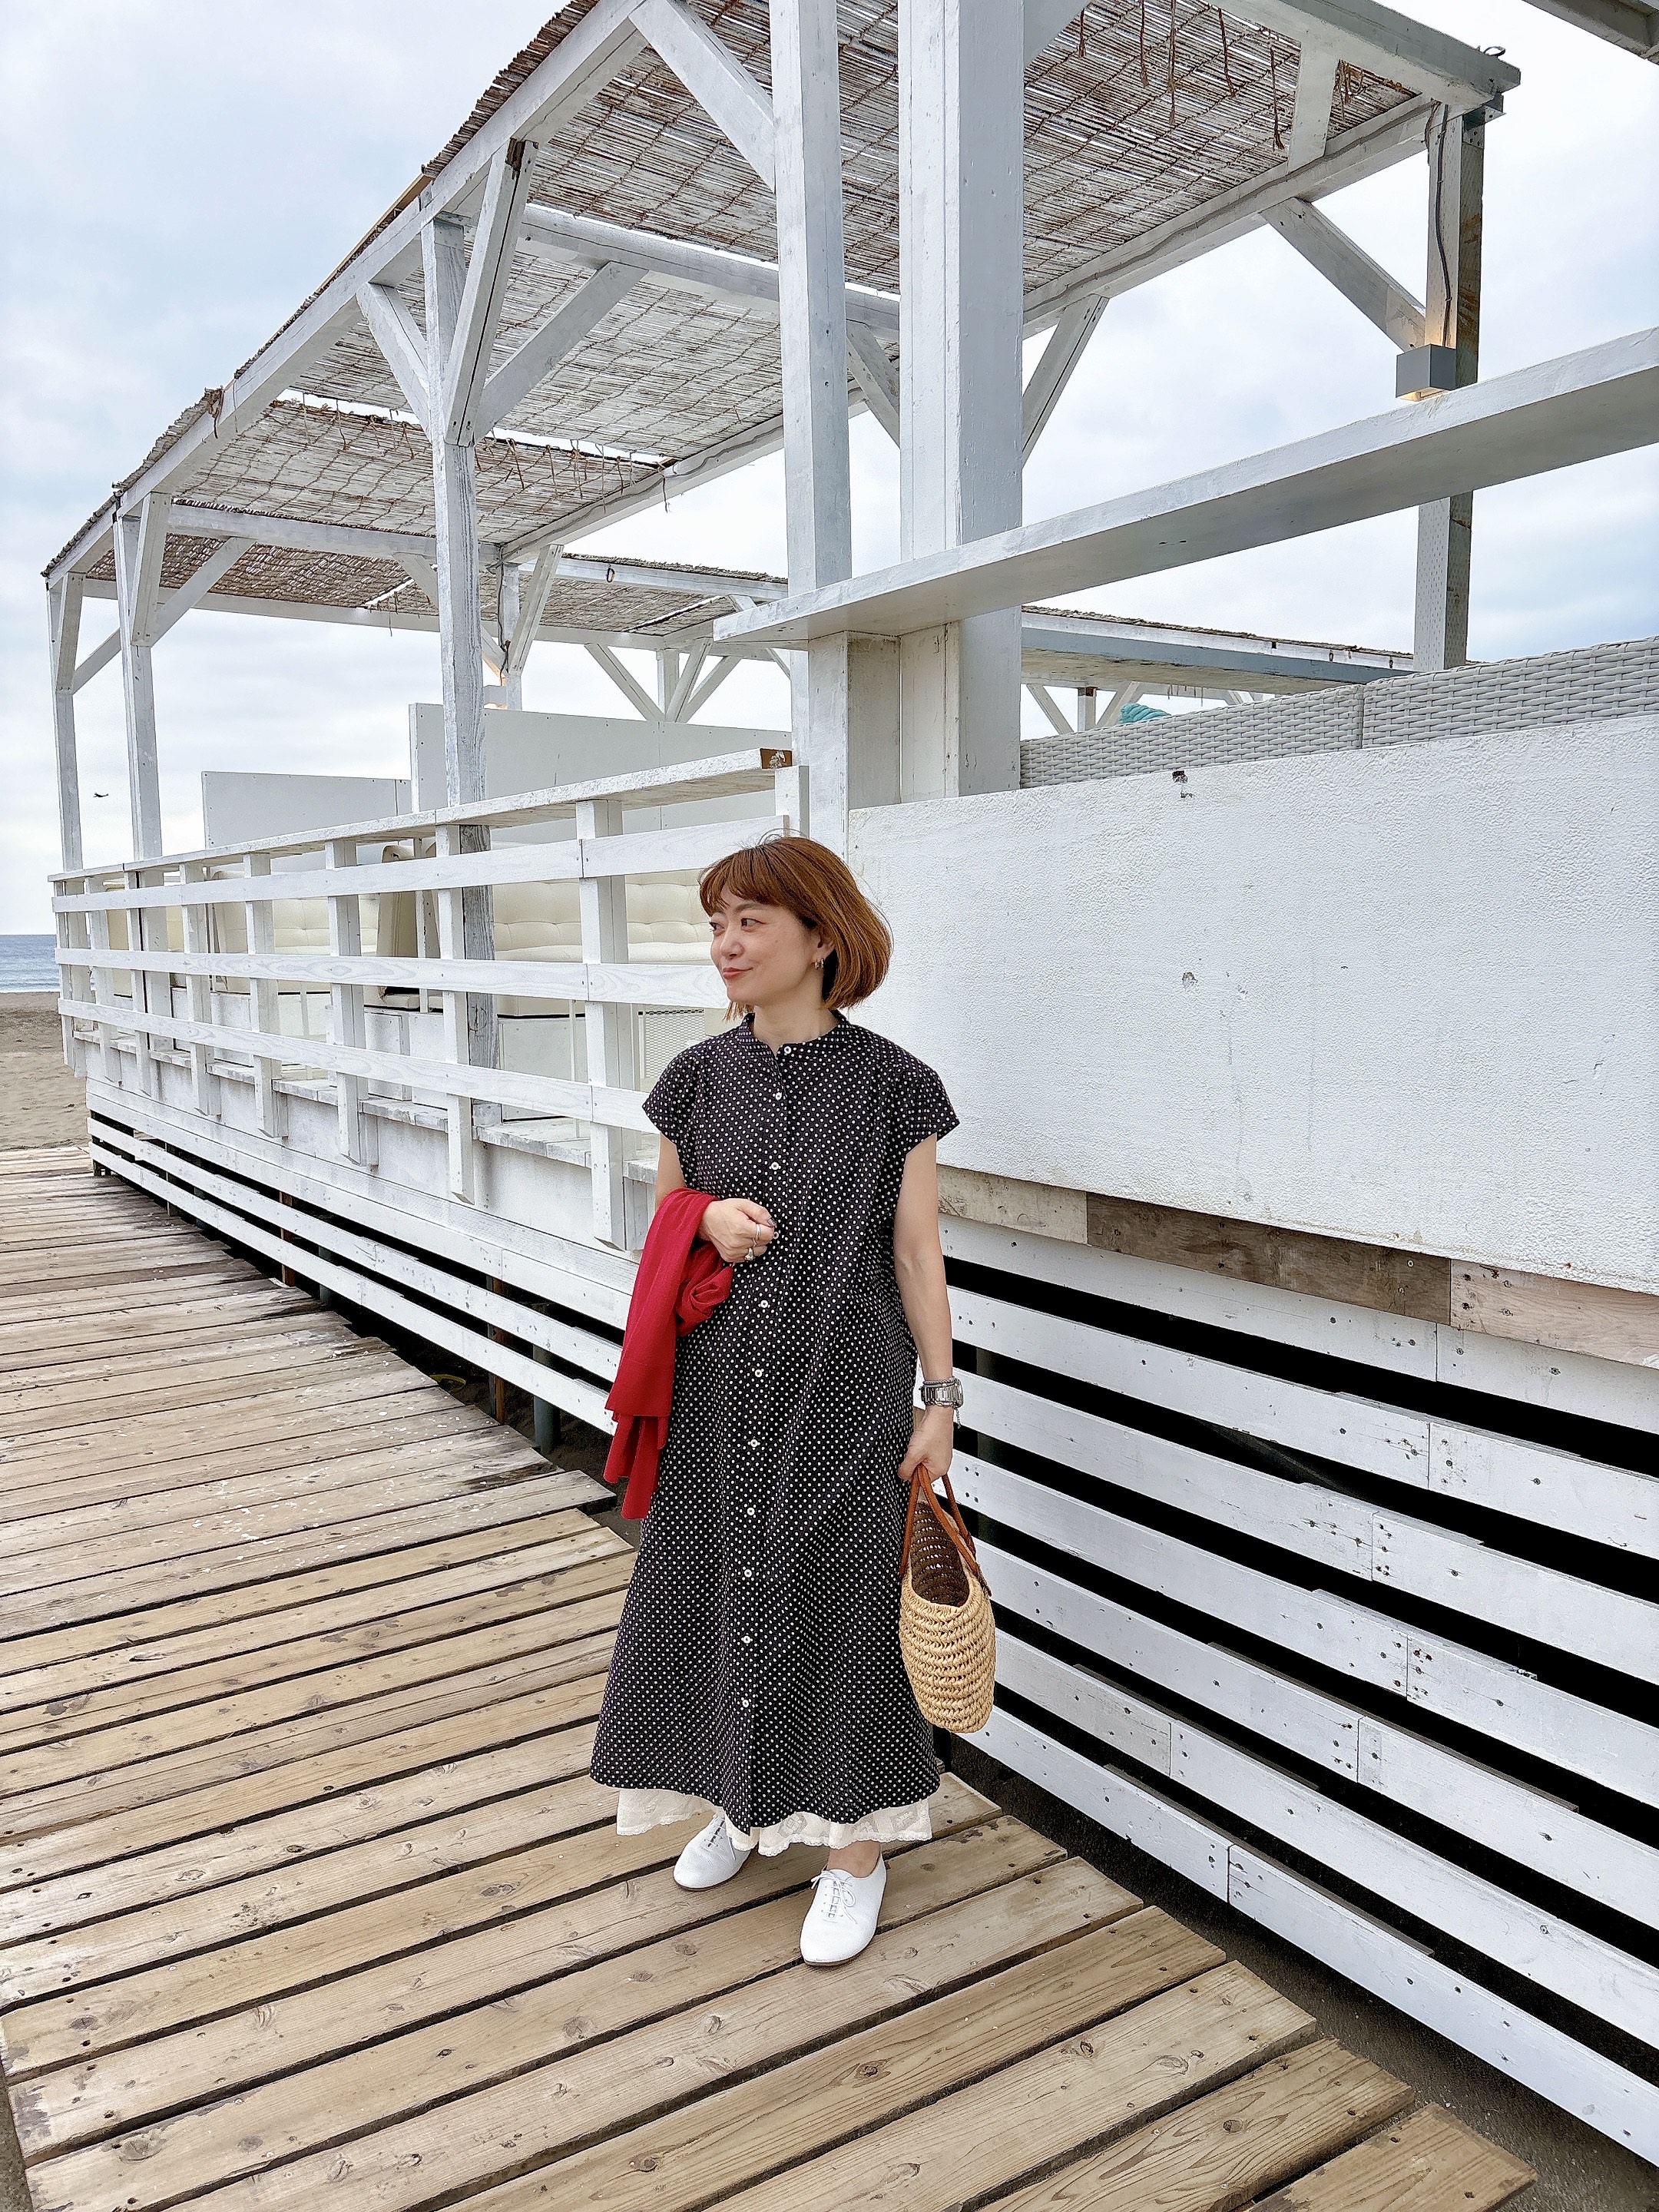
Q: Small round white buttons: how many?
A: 11